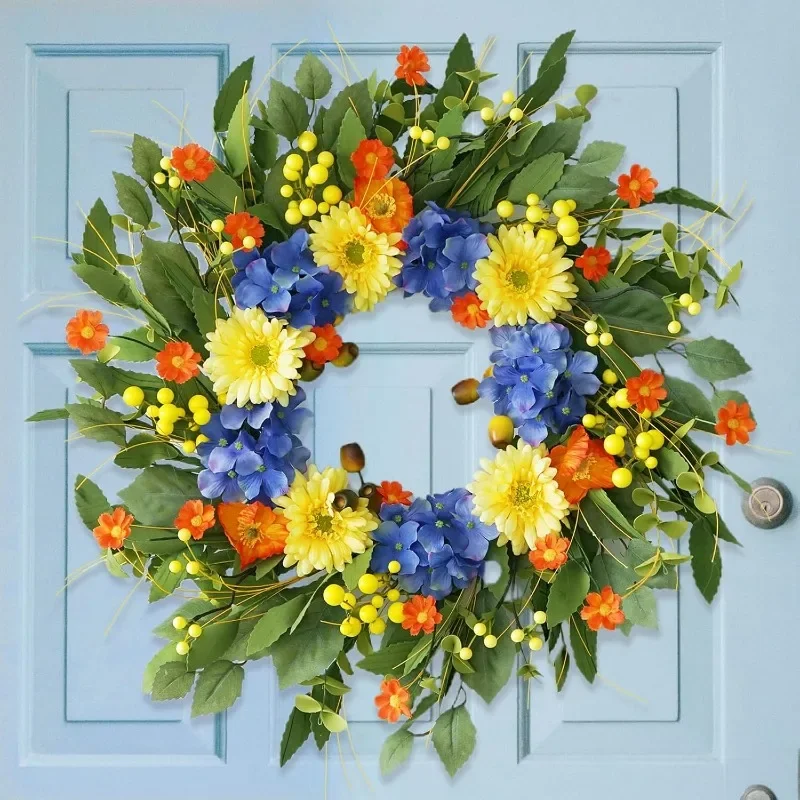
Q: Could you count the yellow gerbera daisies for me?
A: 5